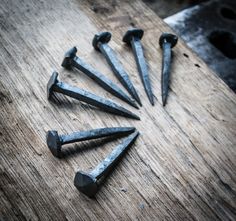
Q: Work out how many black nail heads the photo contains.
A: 7